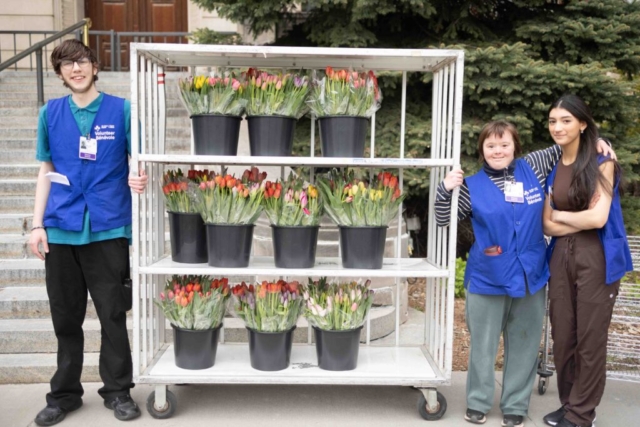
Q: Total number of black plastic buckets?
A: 10